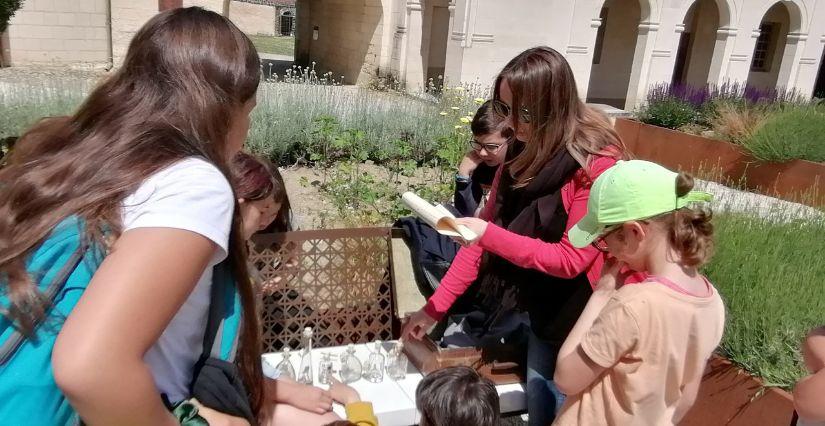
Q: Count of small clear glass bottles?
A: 6